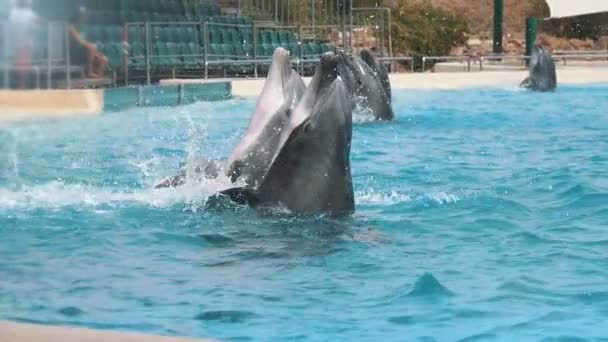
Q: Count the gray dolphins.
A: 5